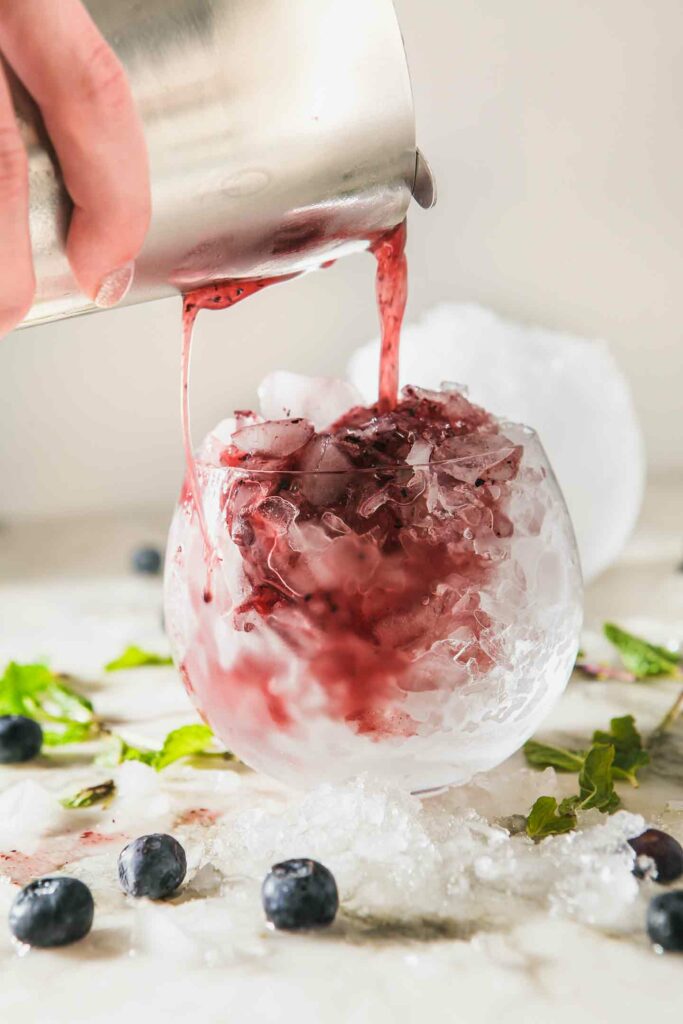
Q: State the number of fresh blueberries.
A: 7